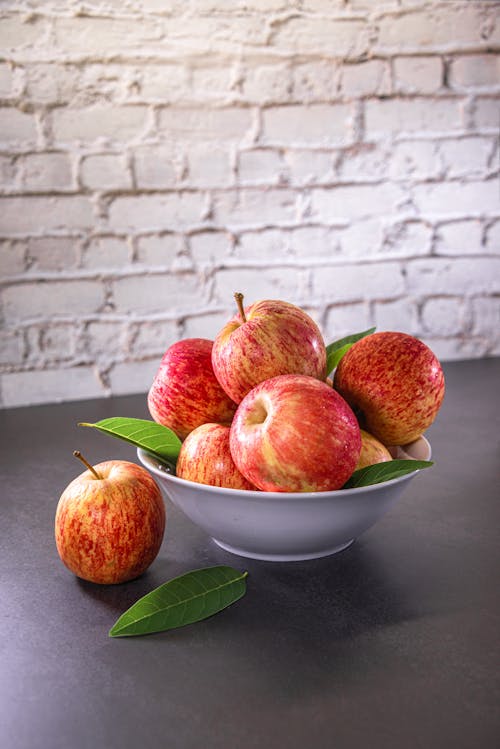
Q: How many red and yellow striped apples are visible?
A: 7